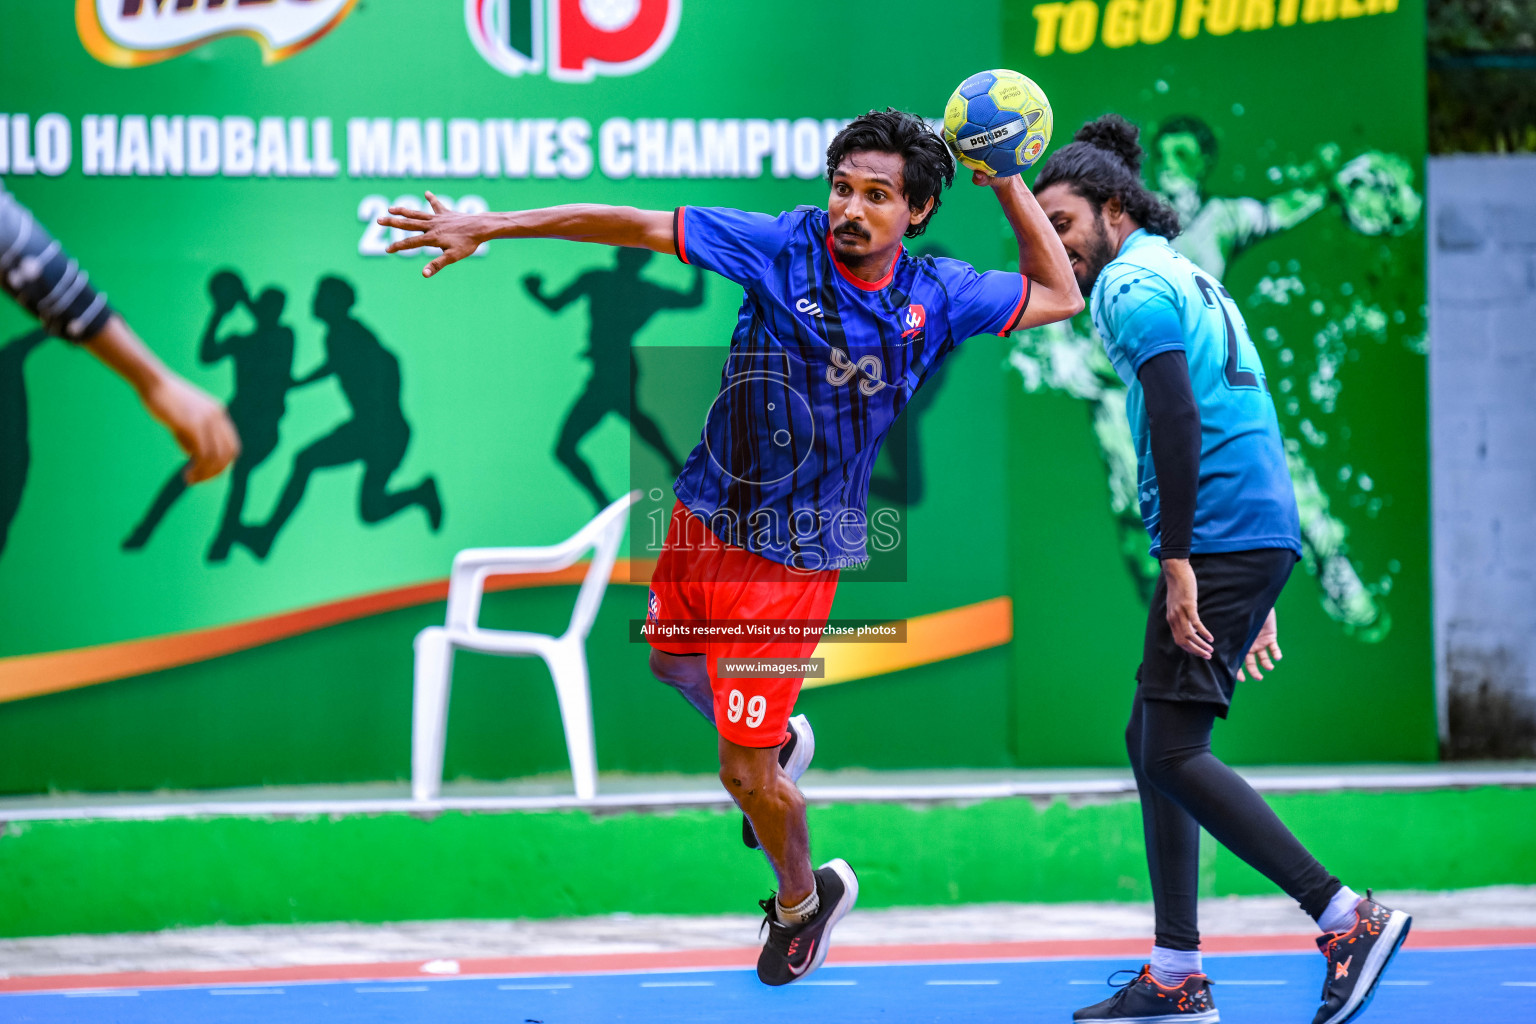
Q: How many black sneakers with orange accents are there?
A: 2